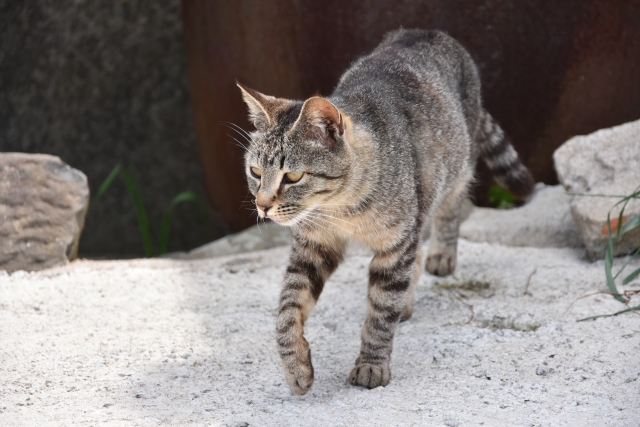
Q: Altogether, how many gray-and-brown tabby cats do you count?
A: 1